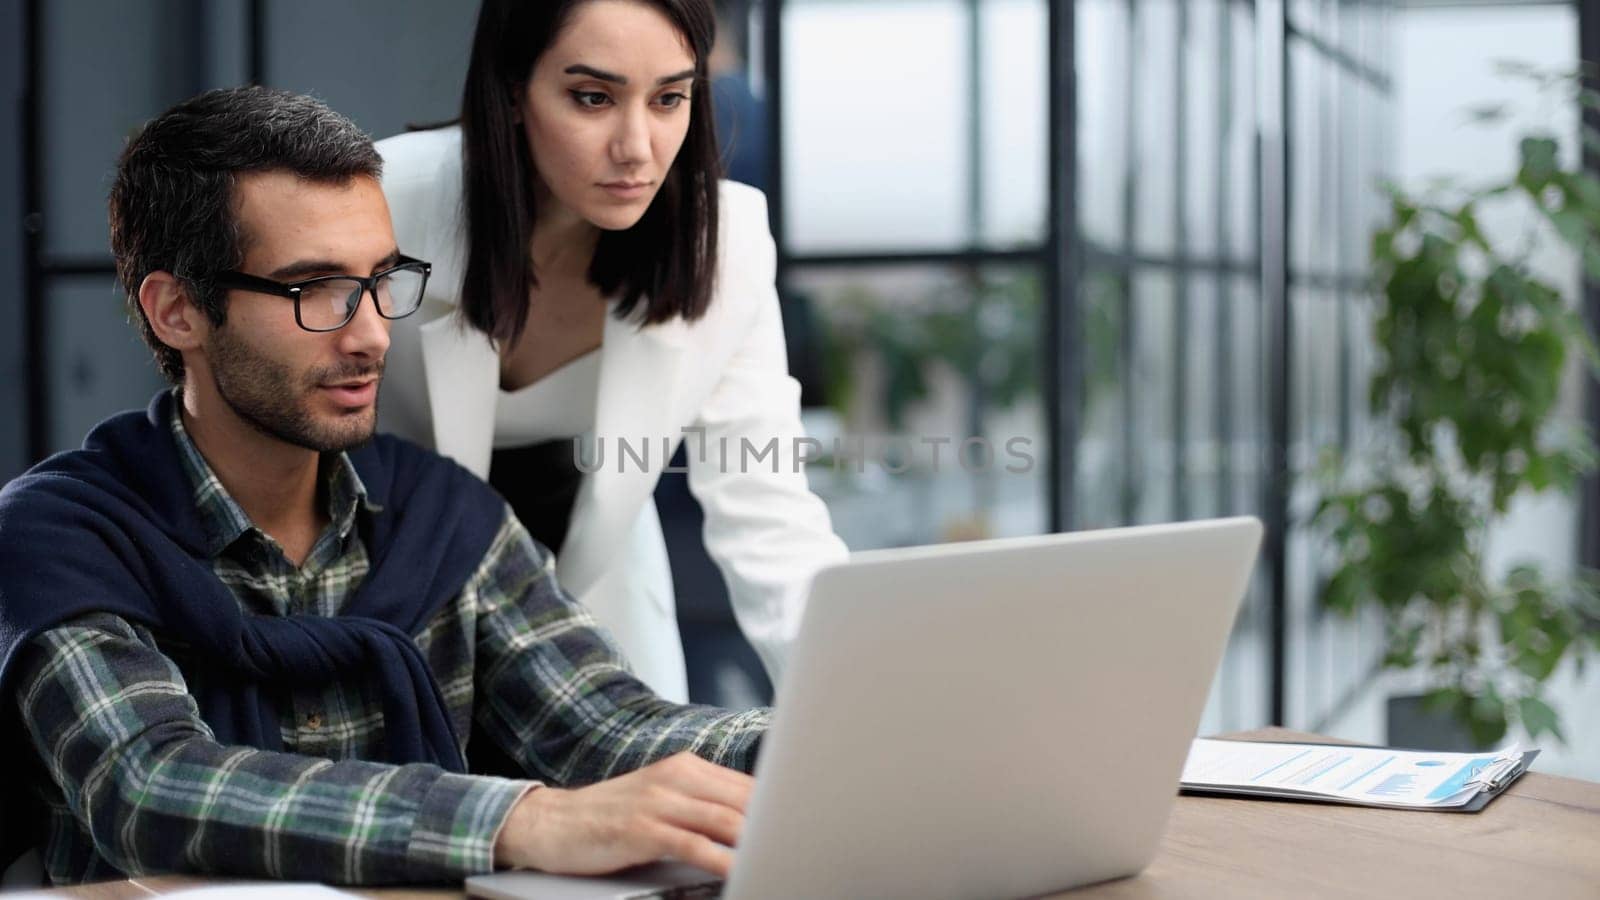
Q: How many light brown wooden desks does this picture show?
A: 1